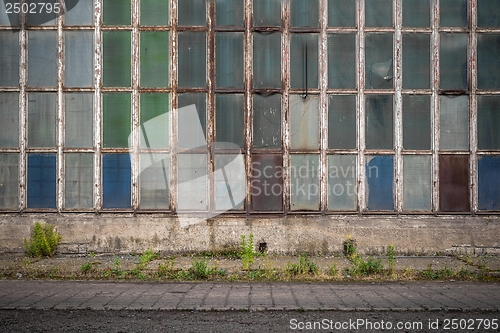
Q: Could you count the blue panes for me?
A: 4